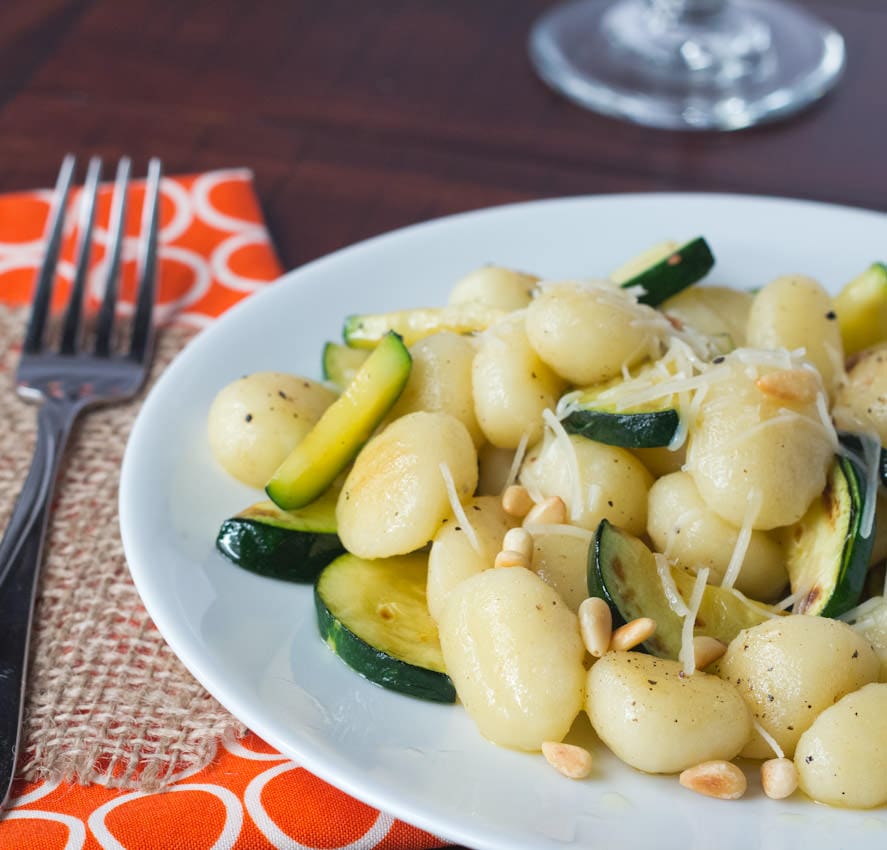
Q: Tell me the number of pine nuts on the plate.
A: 11